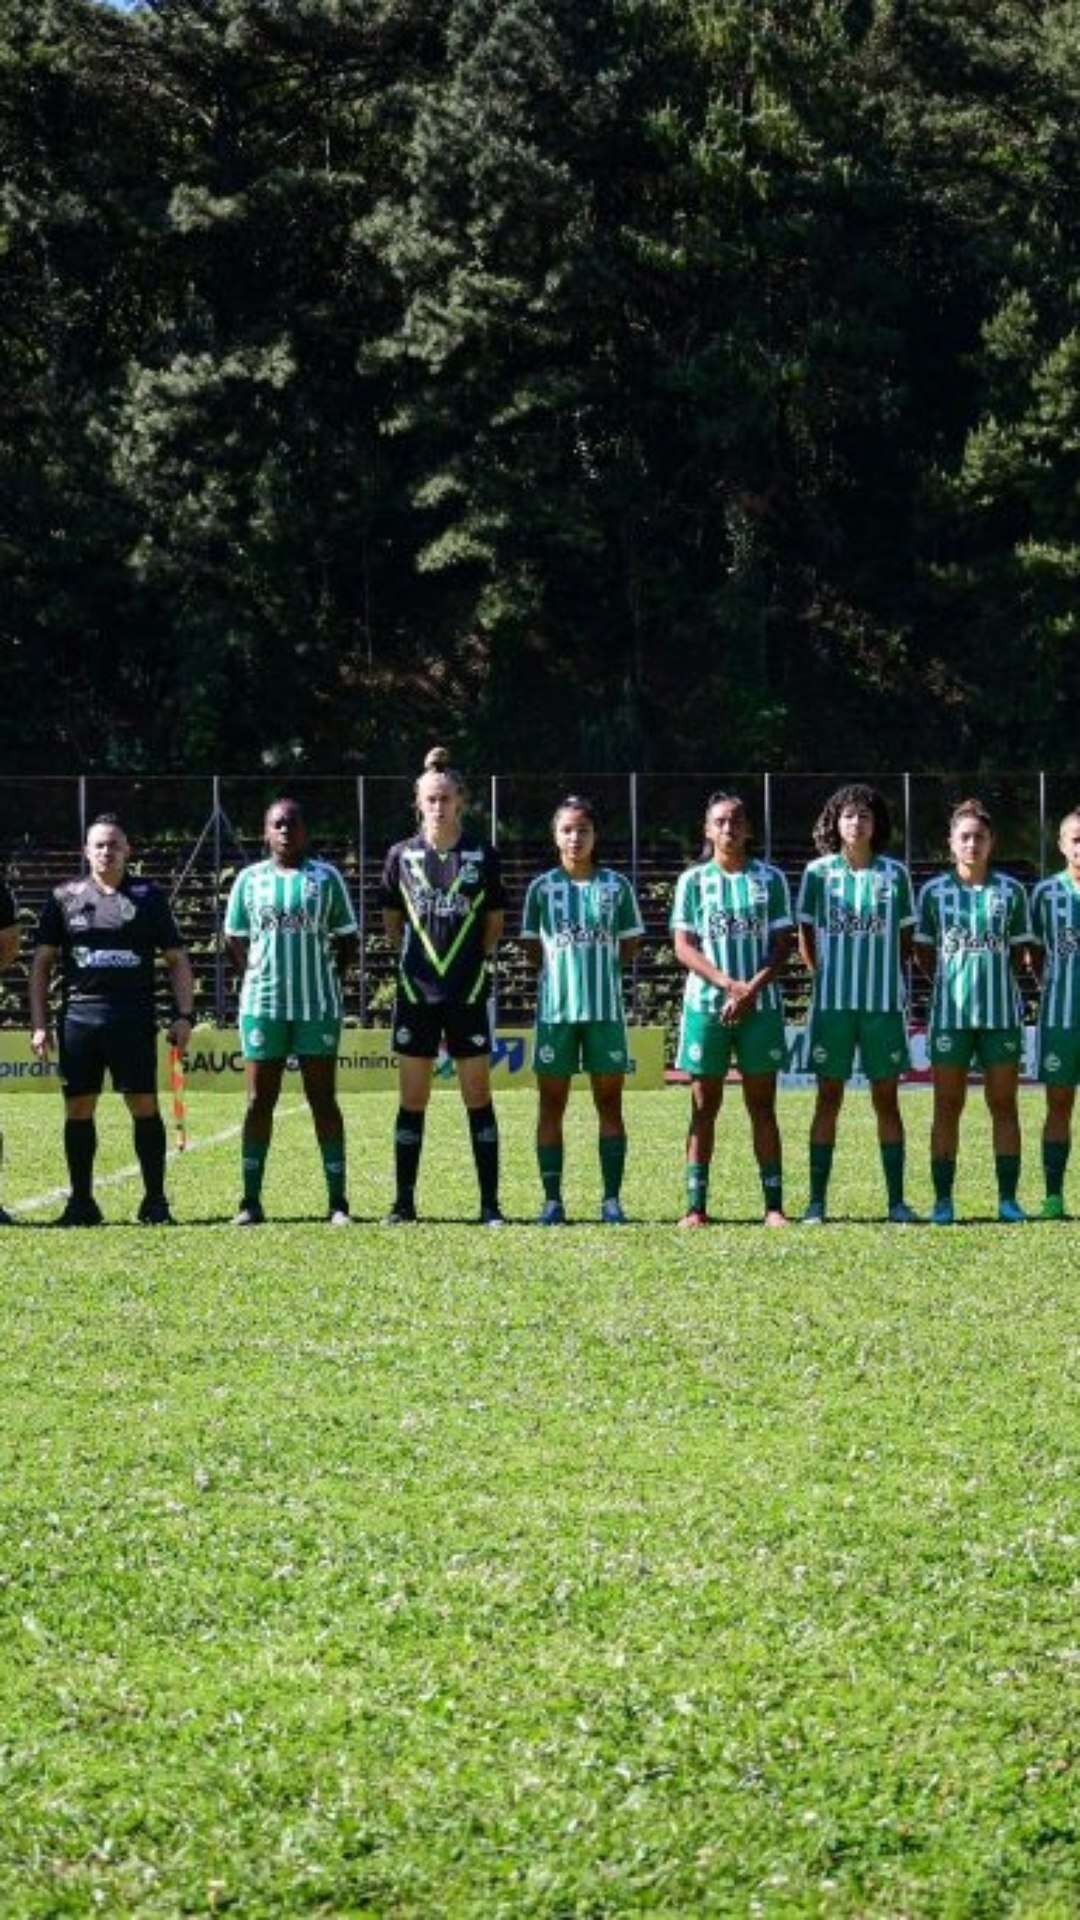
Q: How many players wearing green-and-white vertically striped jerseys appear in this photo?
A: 6